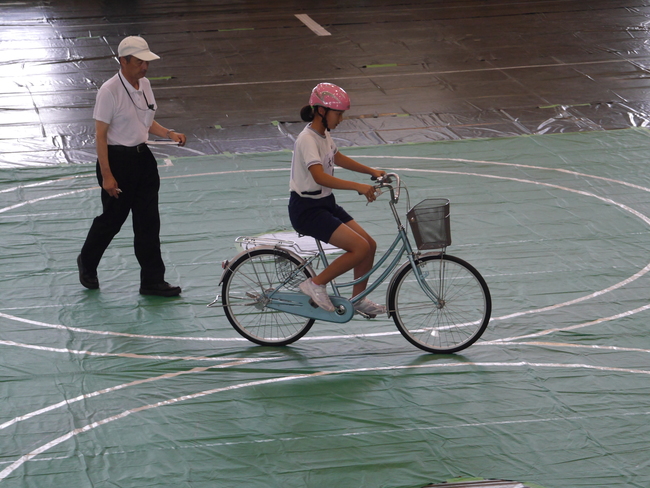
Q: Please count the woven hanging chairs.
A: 0